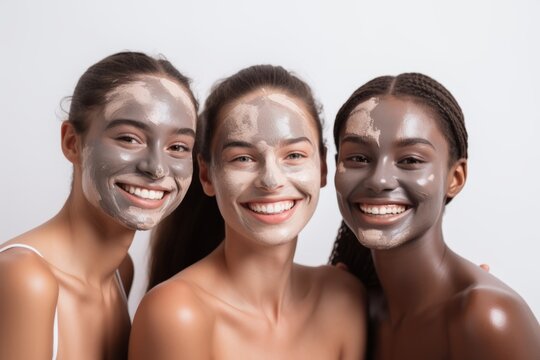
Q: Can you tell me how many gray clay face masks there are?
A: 3